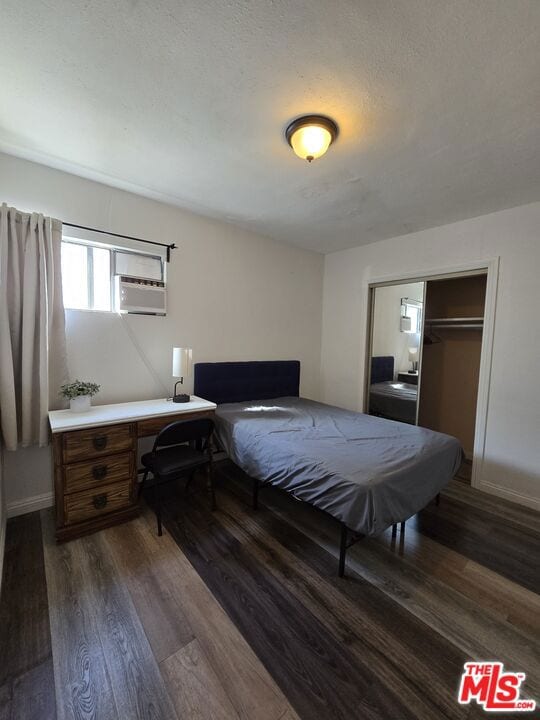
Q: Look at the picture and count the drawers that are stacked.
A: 3